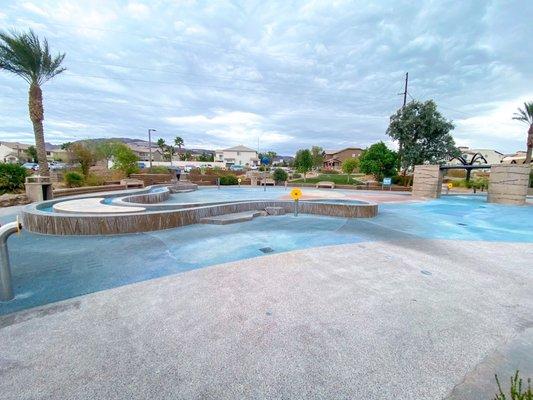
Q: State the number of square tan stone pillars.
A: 2